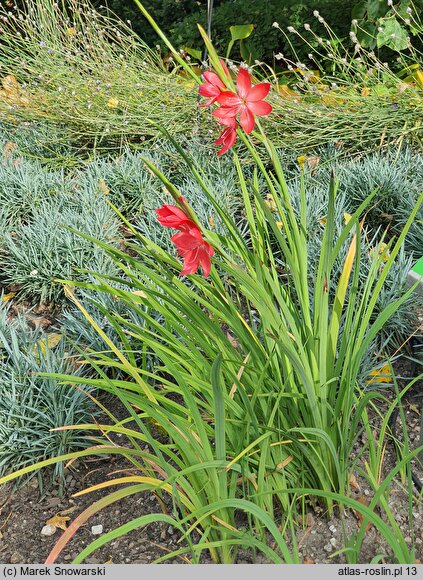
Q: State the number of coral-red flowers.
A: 5